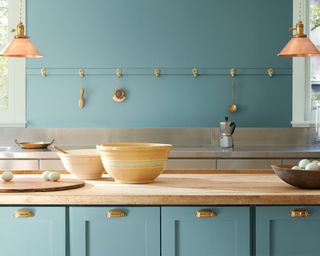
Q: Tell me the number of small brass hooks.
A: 7